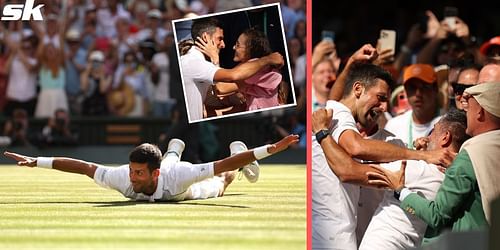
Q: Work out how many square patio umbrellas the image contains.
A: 0